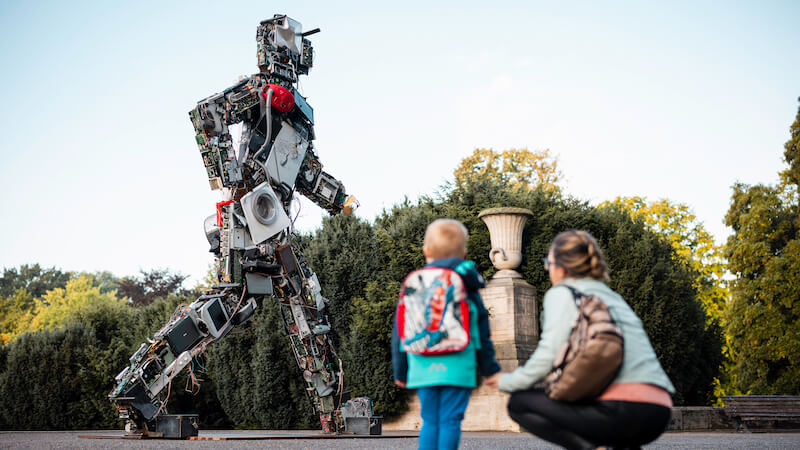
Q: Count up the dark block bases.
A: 2